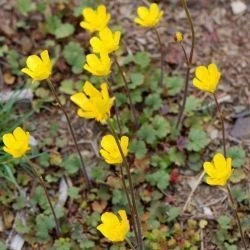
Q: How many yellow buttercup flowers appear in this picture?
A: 11